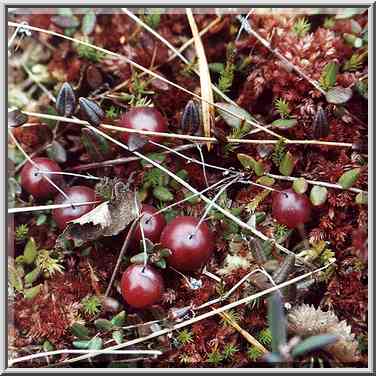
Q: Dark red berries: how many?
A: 7